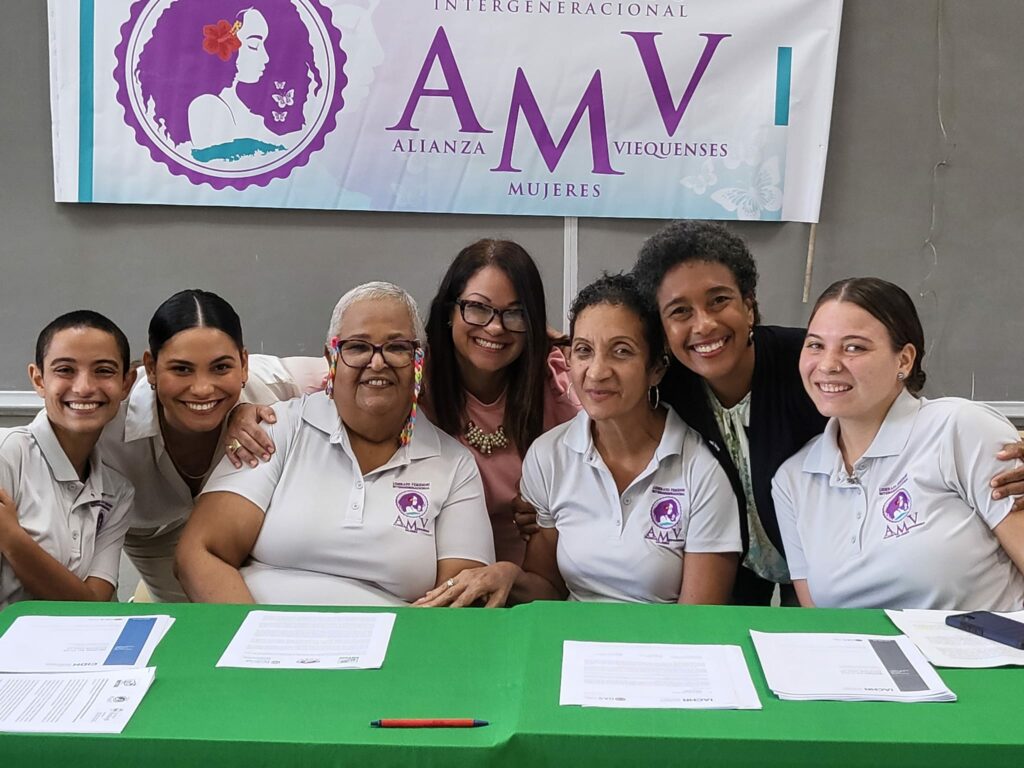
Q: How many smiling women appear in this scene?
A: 7